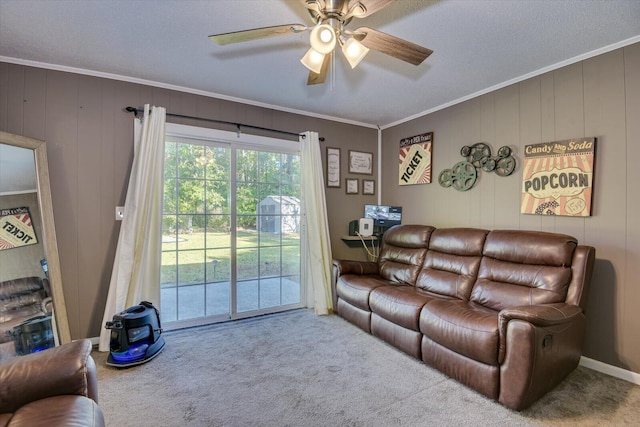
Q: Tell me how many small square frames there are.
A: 2